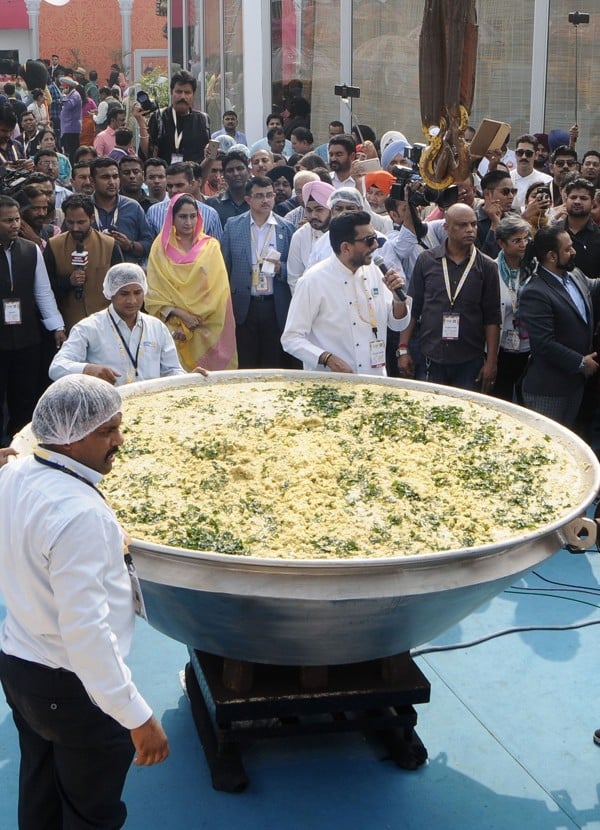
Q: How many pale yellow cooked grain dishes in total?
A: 1